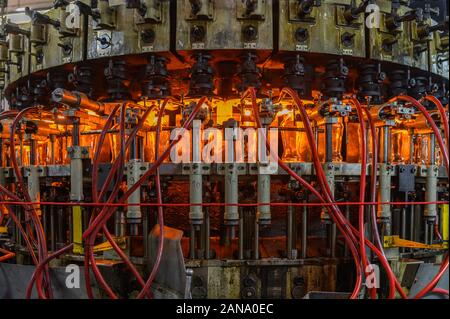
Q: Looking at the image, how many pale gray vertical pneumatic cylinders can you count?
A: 9